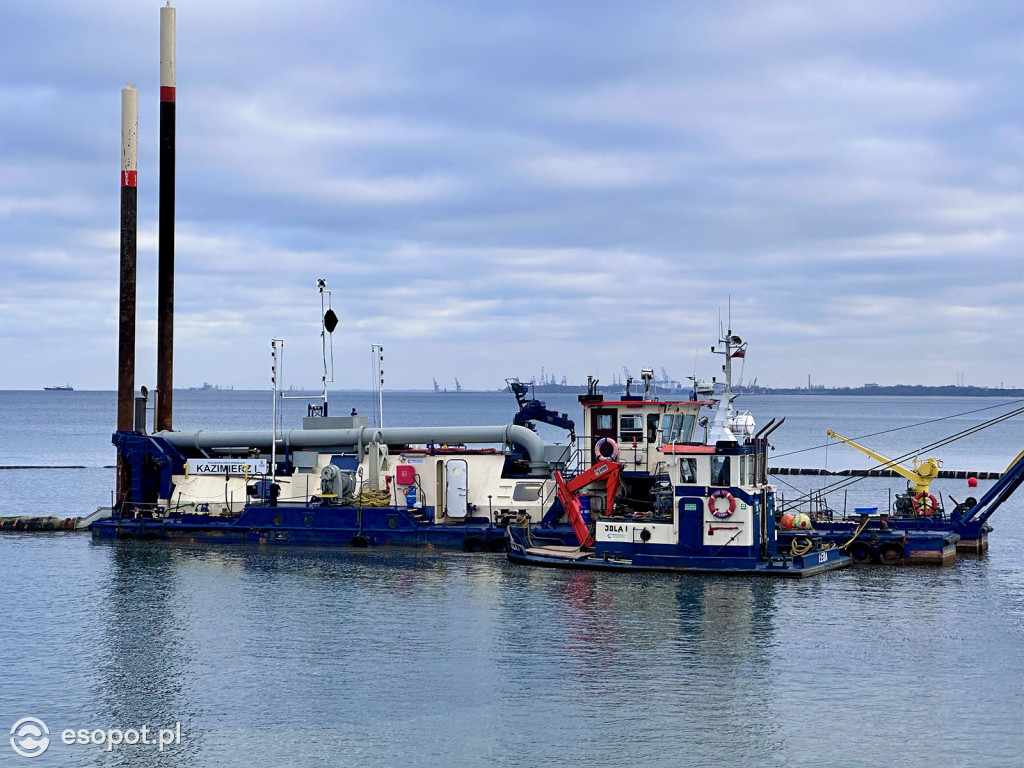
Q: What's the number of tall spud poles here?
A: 2